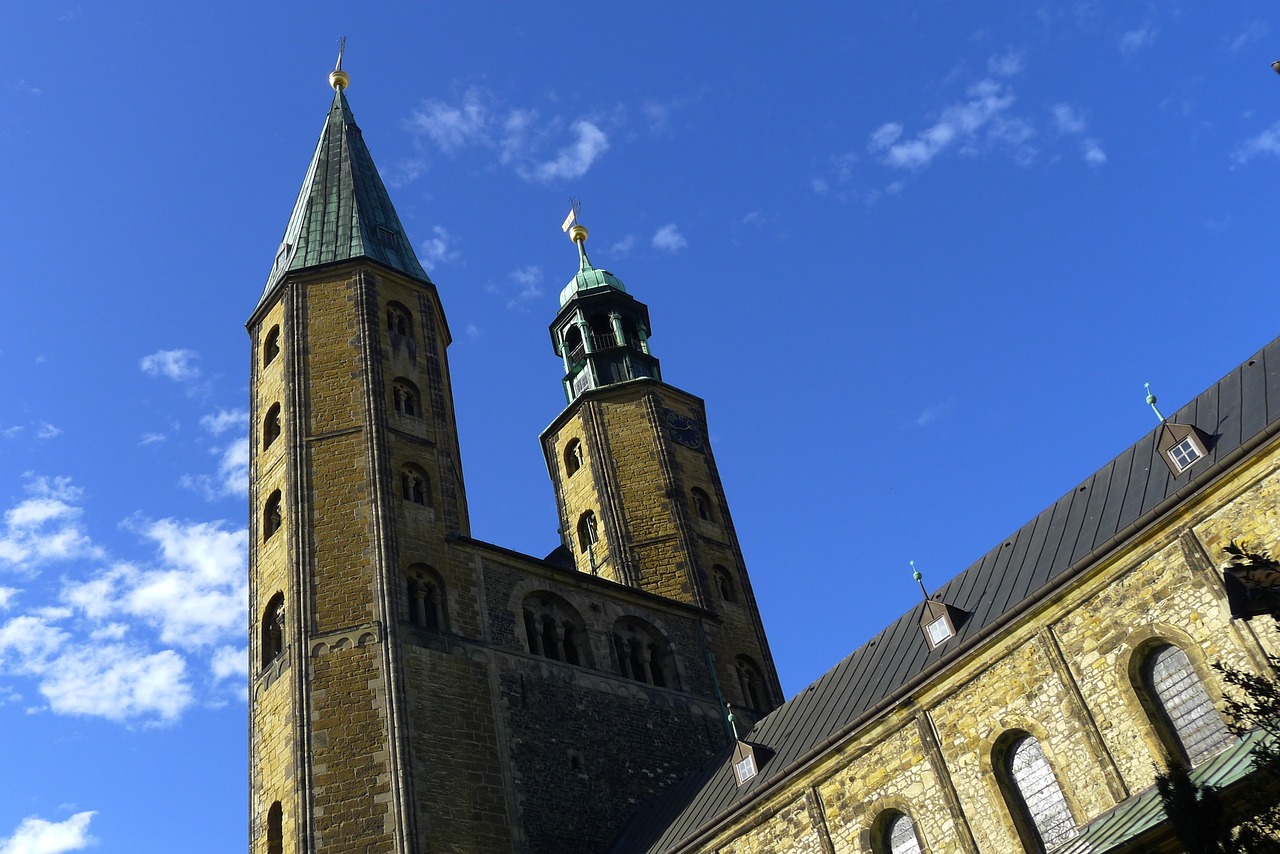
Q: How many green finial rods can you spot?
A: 3